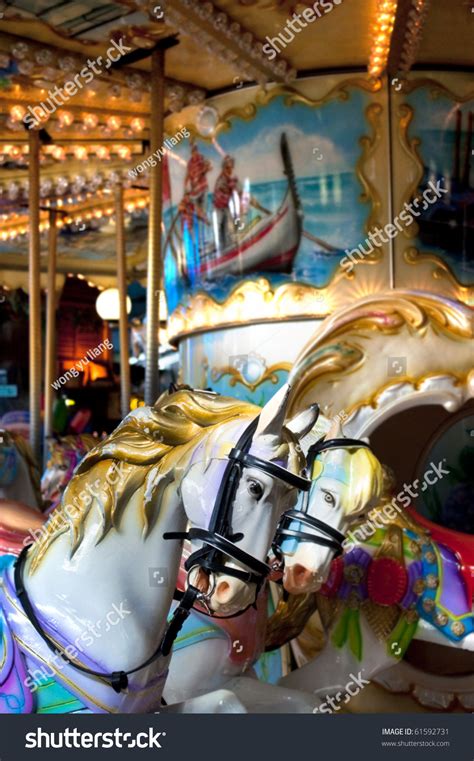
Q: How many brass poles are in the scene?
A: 4